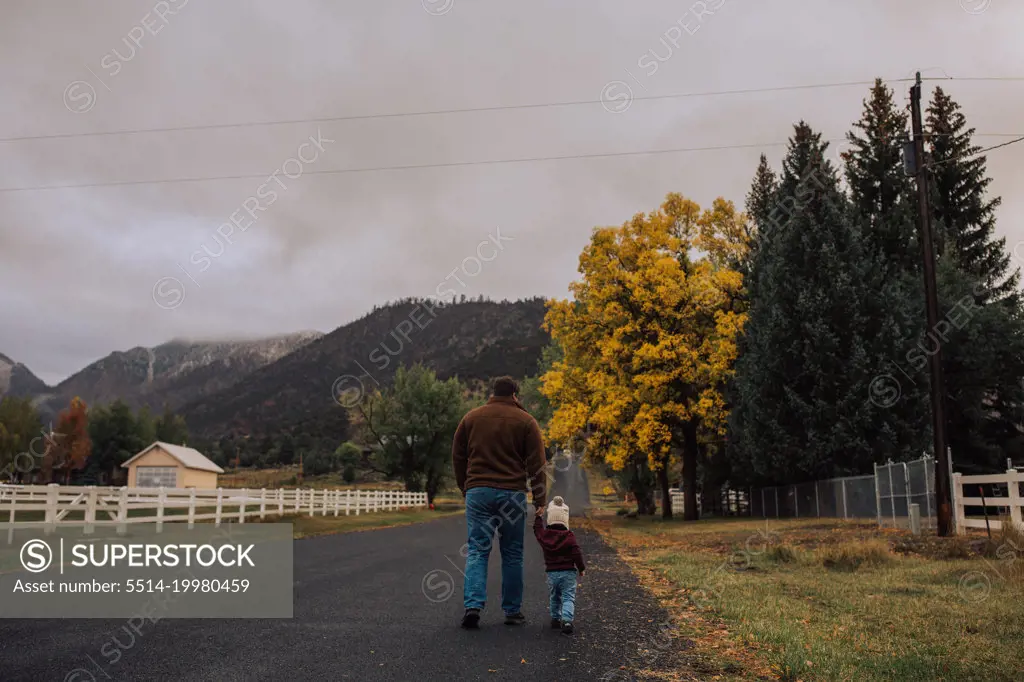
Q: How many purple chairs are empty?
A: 0